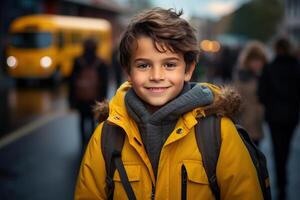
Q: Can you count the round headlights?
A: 2